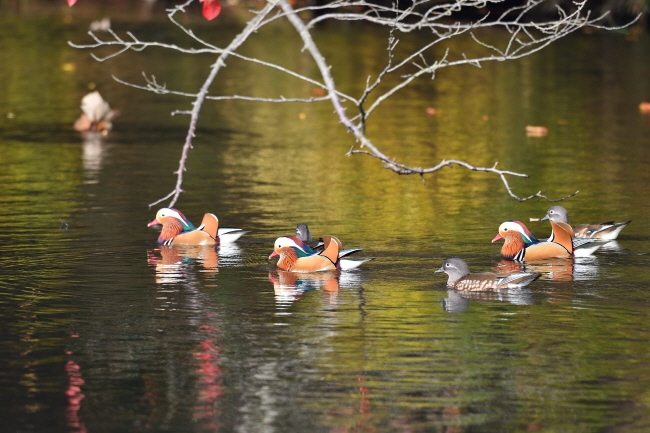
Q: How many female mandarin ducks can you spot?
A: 3